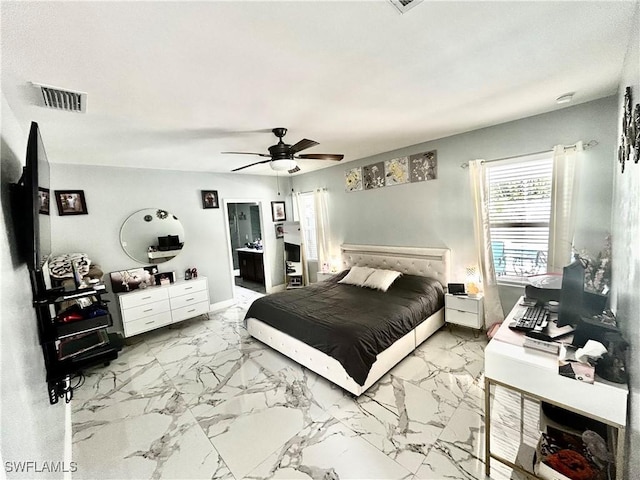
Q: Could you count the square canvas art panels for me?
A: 4